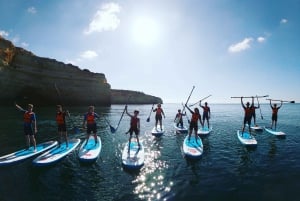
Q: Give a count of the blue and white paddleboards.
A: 11